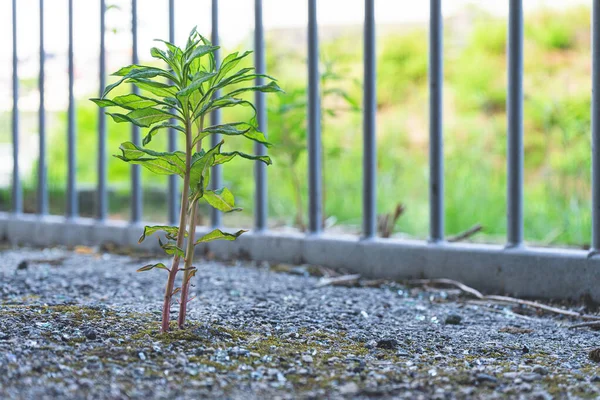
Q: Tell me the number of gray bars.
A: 13